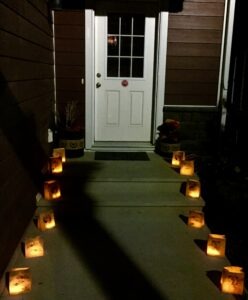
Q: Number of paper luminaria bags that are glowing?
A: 12